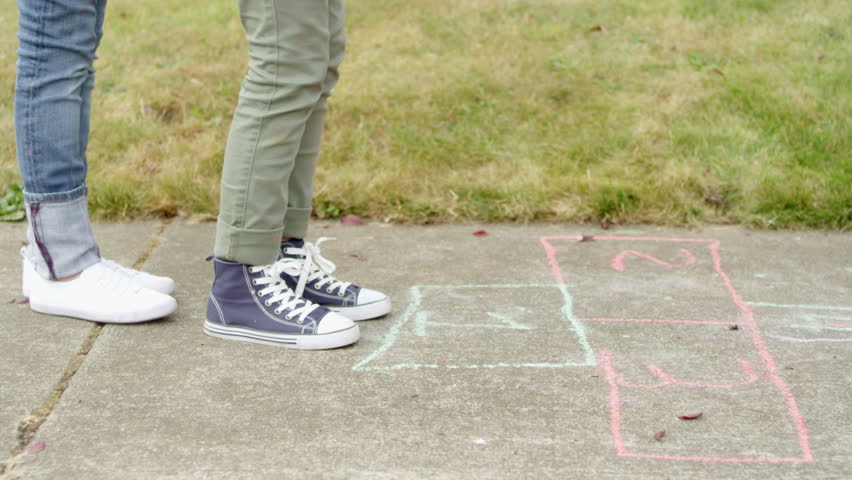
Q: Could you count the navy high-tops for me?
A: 2